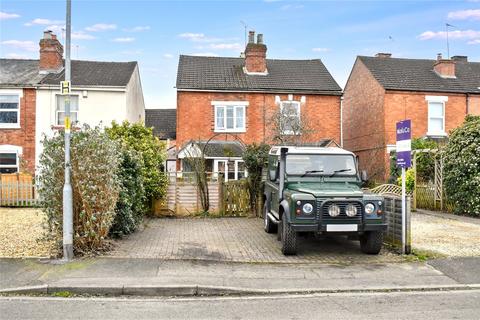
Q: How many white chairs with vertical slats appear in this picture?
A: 0